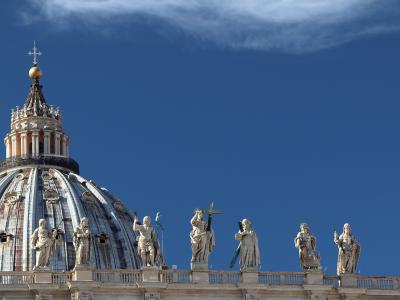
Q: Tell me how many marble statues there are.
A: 7